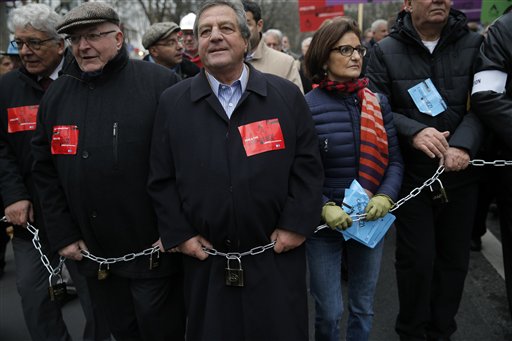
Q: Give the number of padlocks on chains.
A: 5